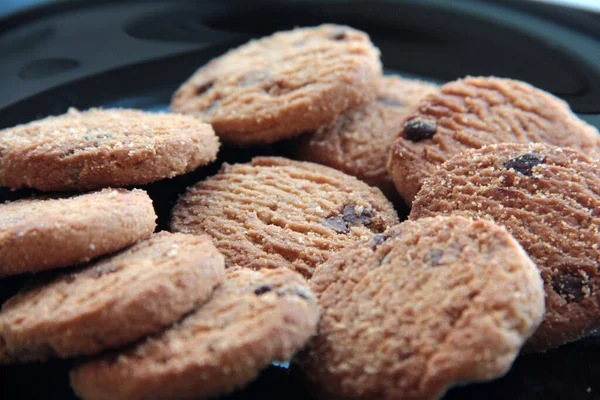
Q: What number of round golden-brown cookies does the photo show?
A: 10